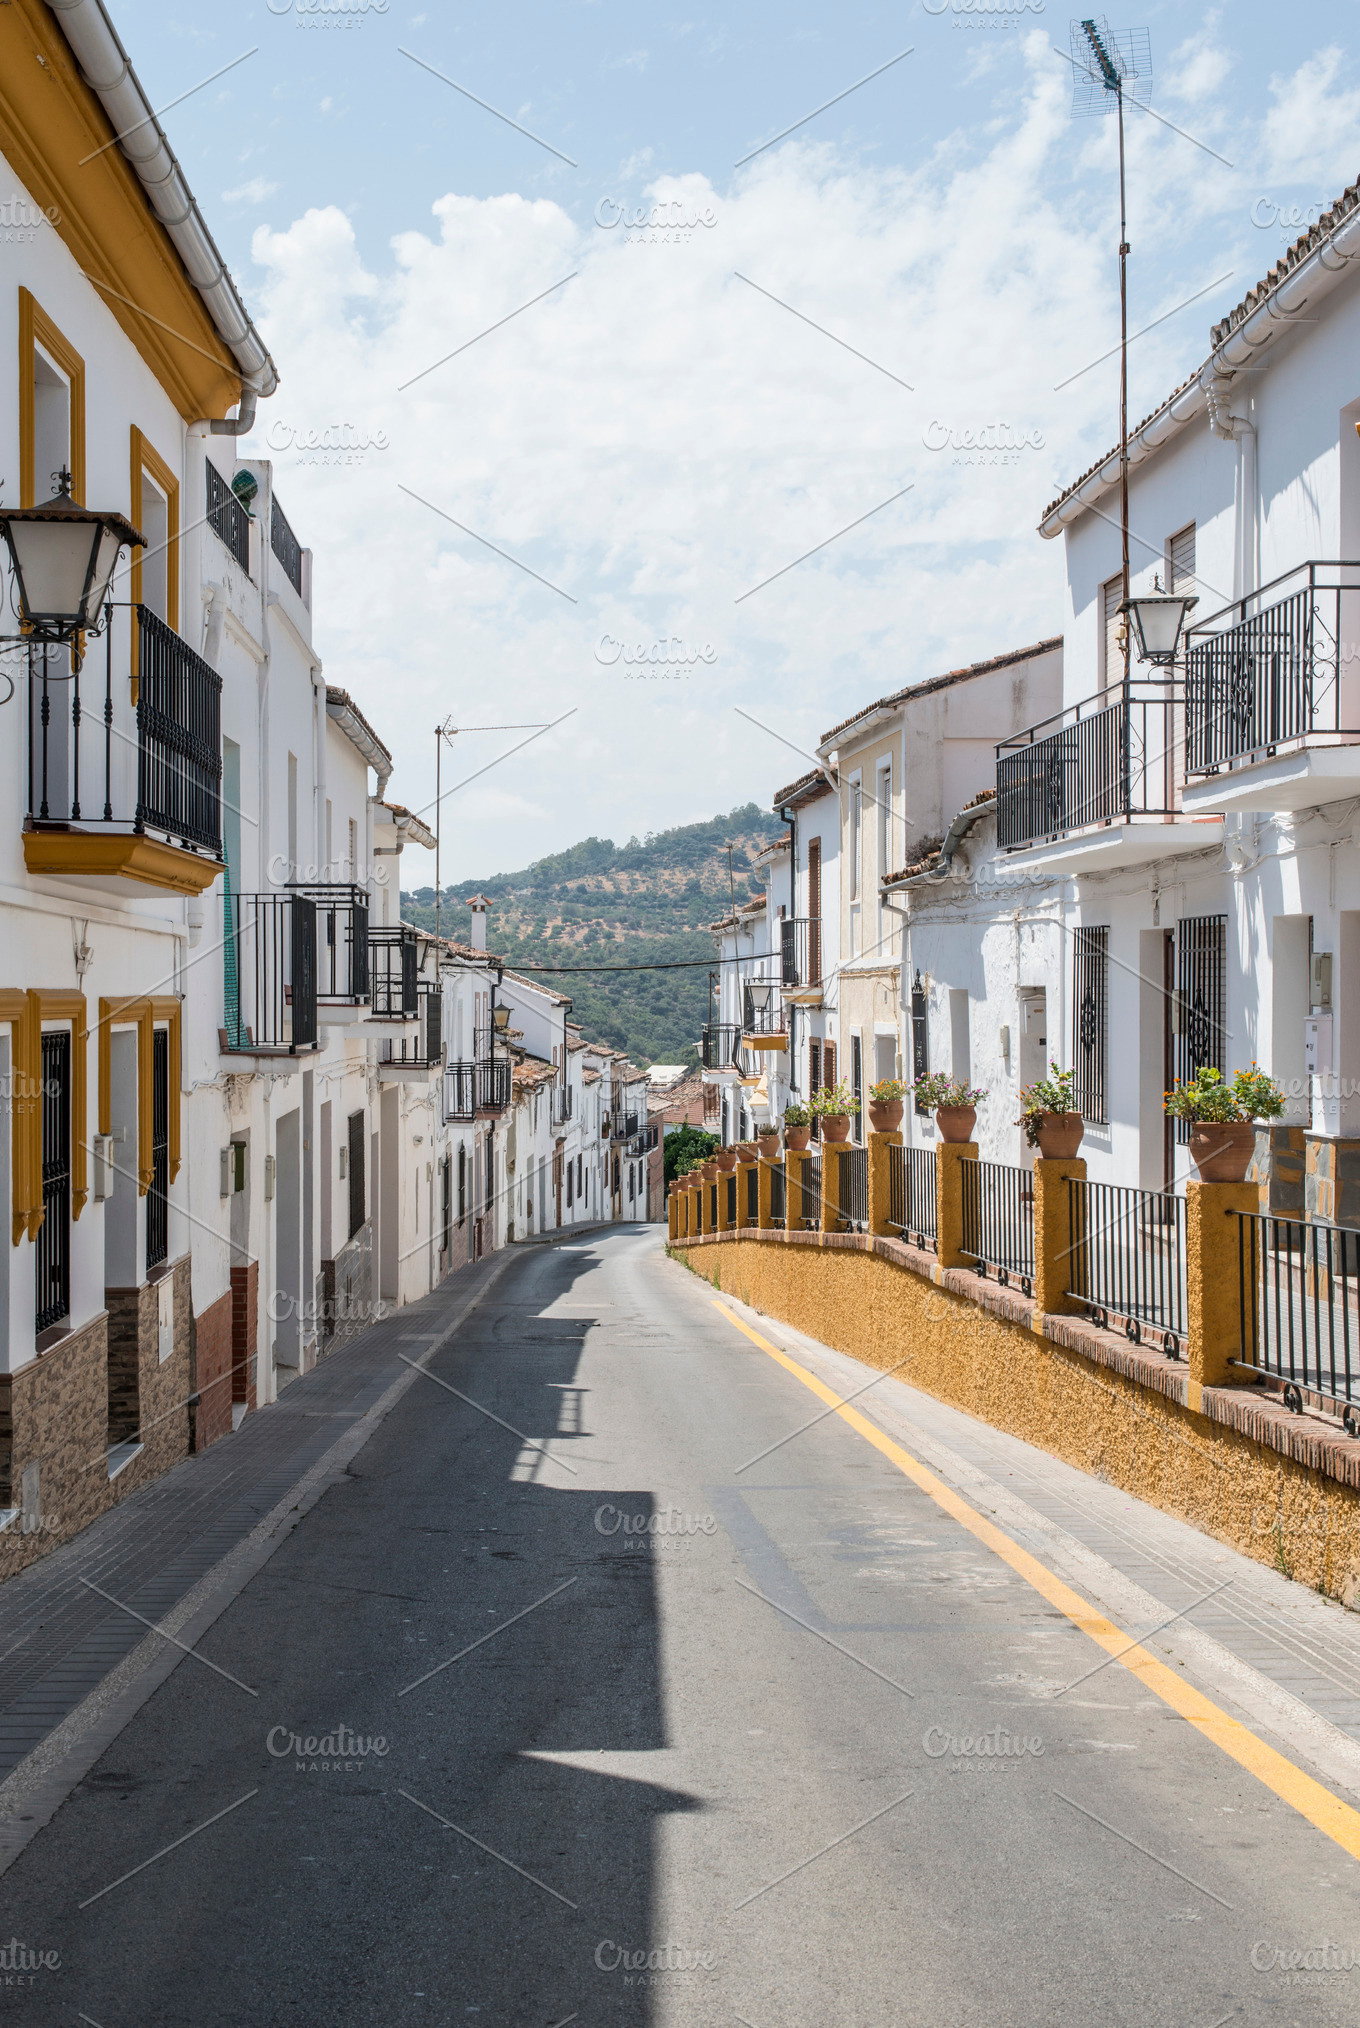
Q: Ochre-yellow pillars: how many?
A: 13